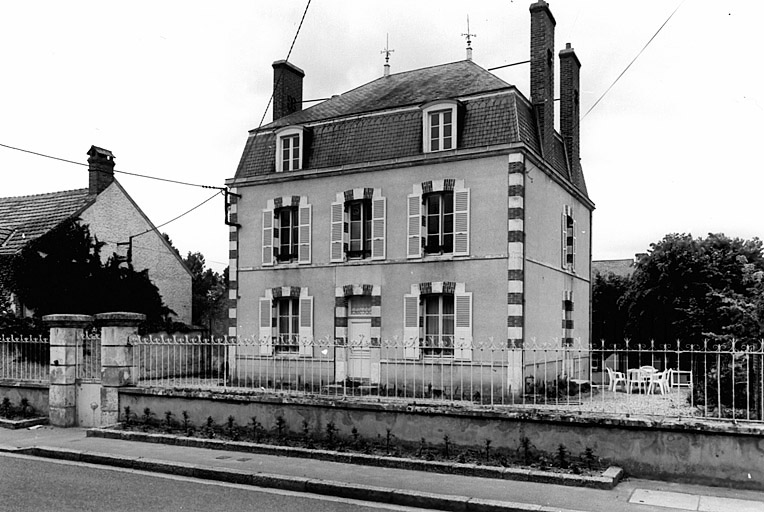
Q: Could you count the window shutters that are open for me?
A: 12